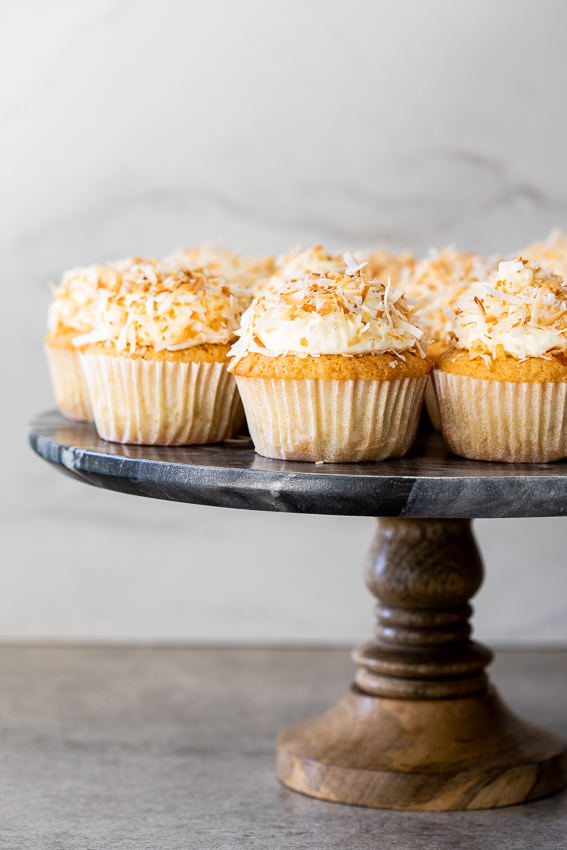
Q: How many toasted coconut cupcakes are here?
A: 9